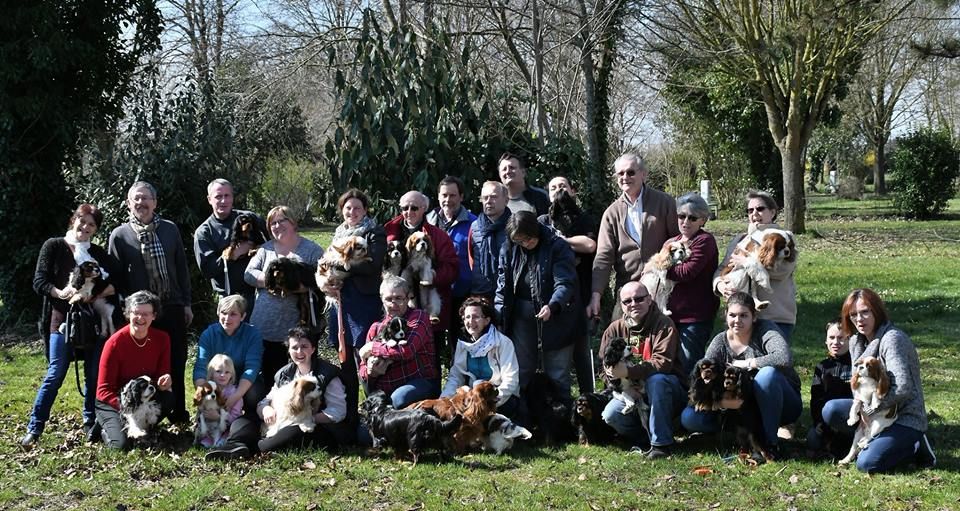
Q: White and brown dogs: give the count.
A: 7